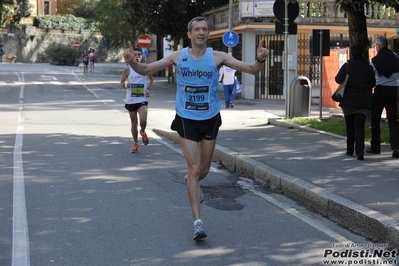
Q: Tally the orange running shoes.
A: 2